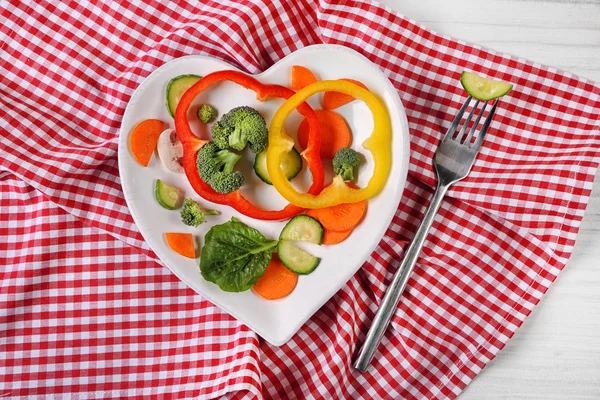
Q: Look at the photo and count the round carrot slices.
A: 4